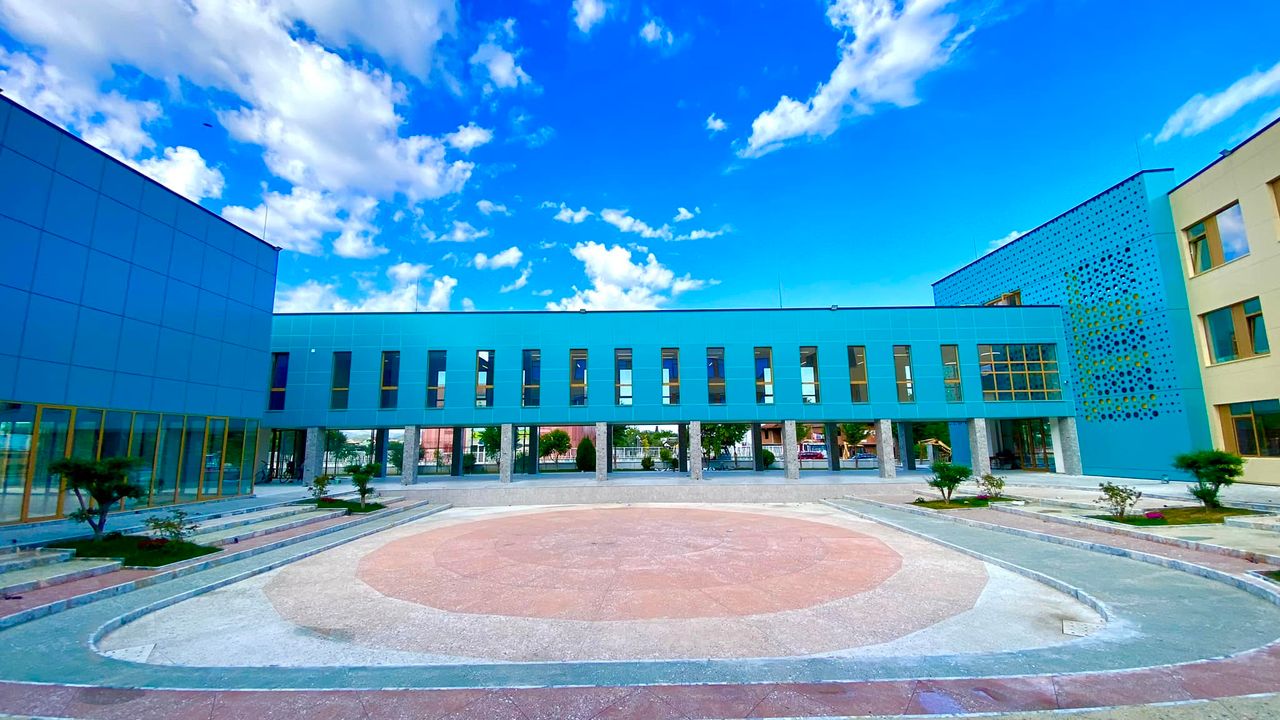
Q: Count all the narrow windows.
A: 15